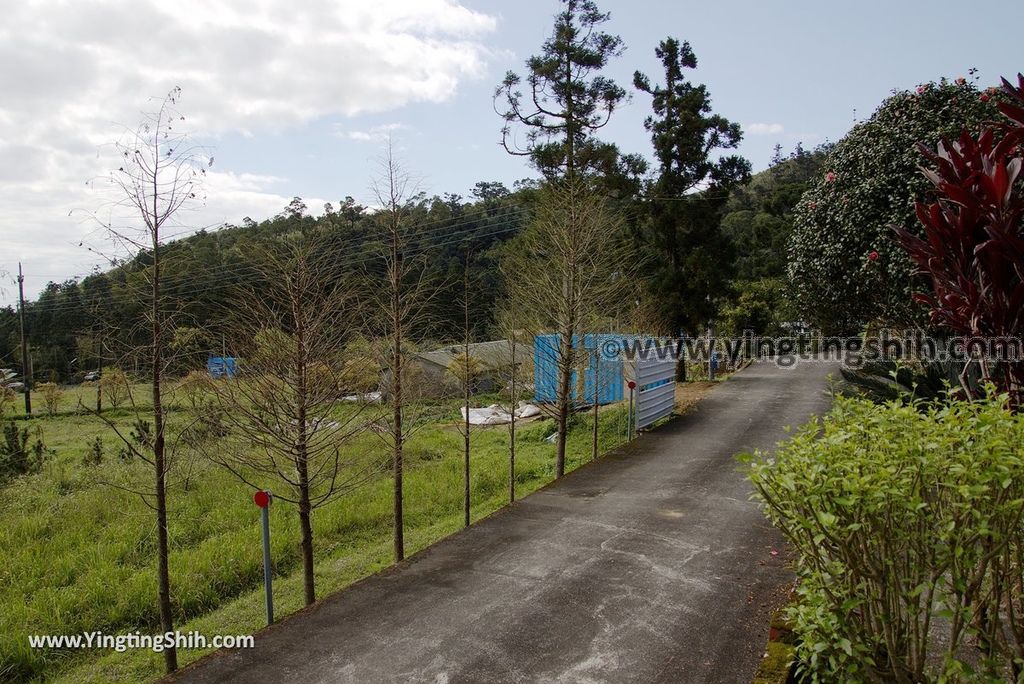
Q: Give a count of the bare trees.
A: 7